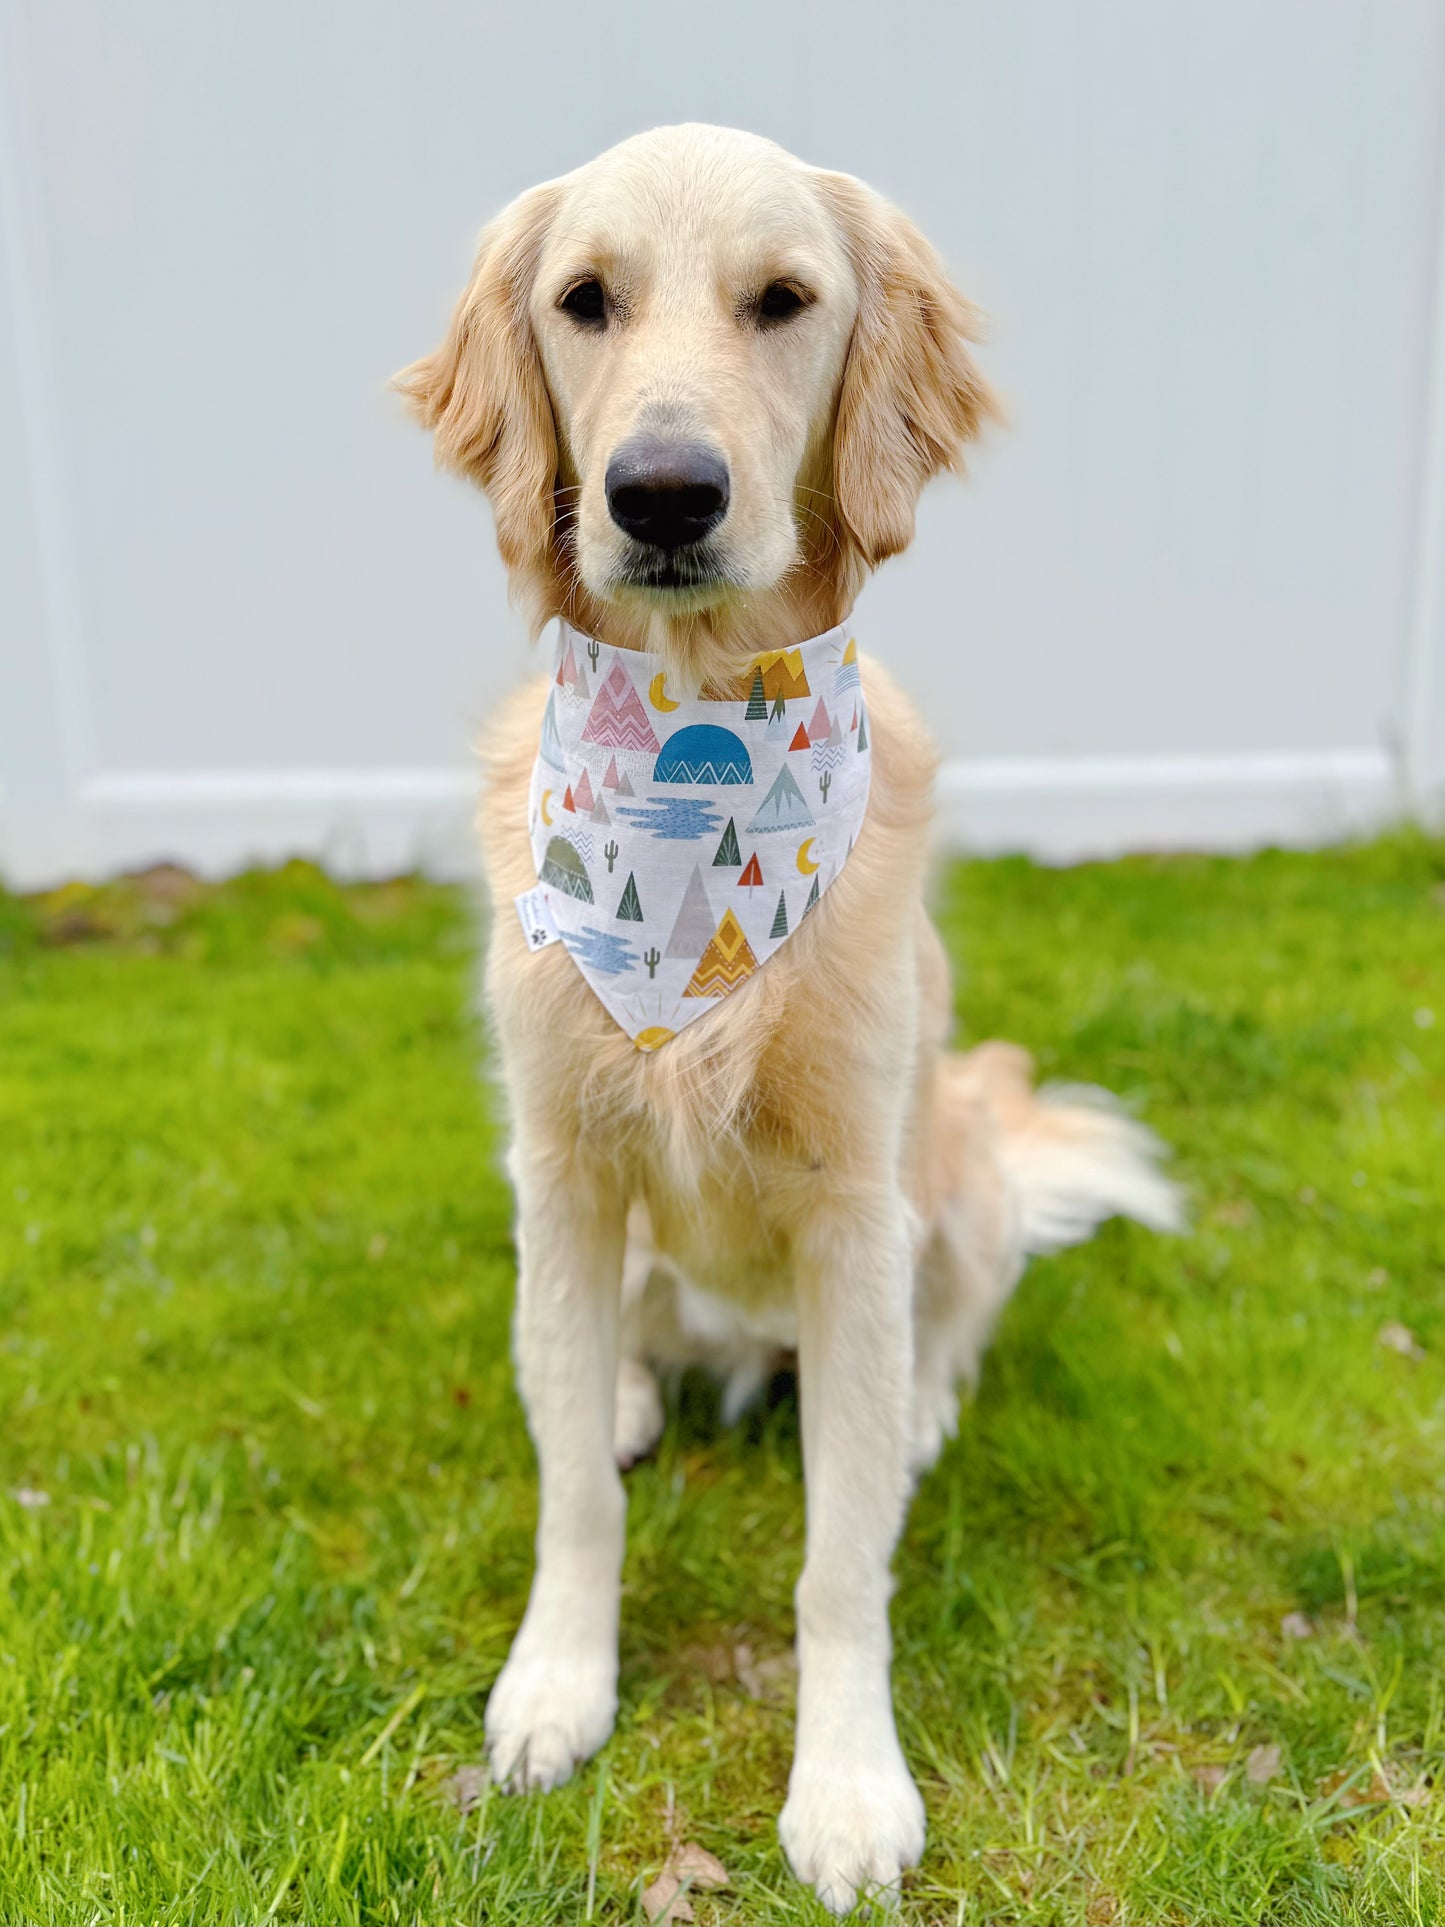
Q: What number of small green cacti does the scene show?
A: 4